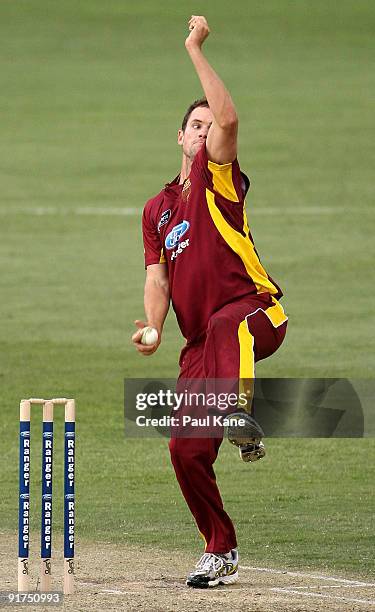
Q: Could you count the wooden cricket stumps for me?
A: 3